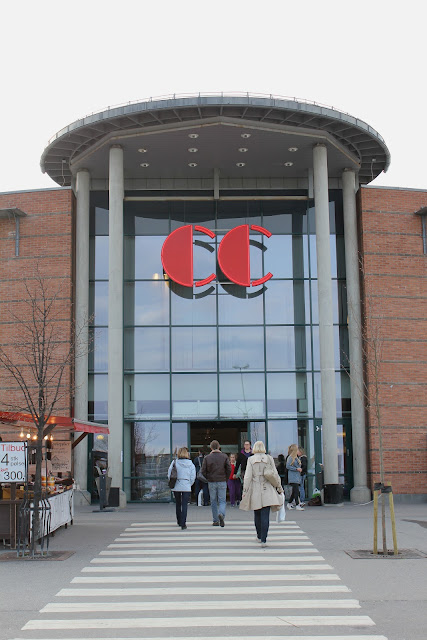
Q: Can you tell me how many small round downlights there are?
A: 10